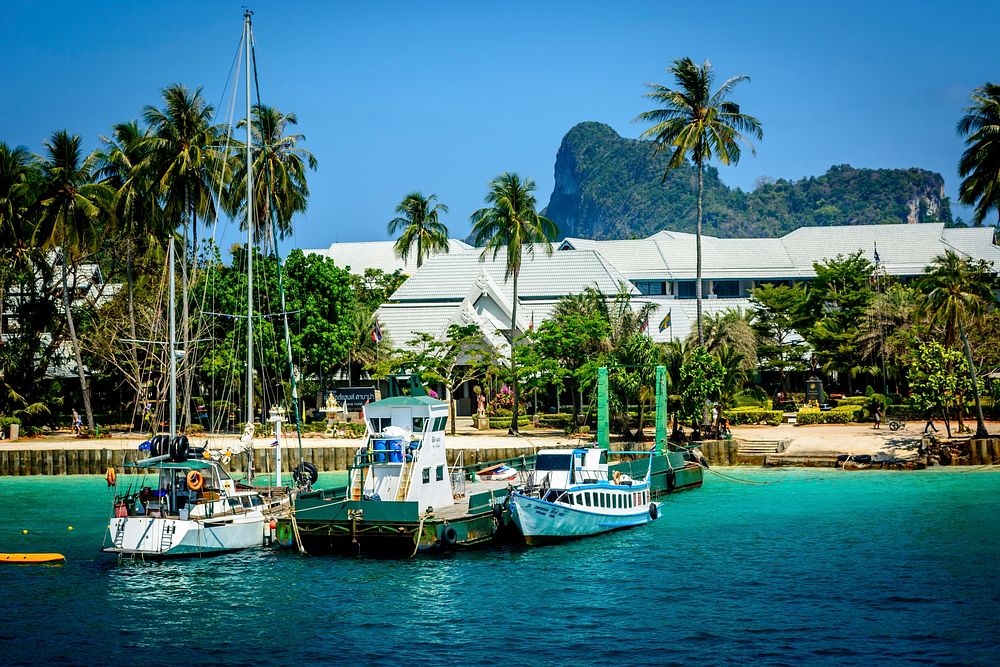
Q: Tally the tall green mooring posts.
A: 2